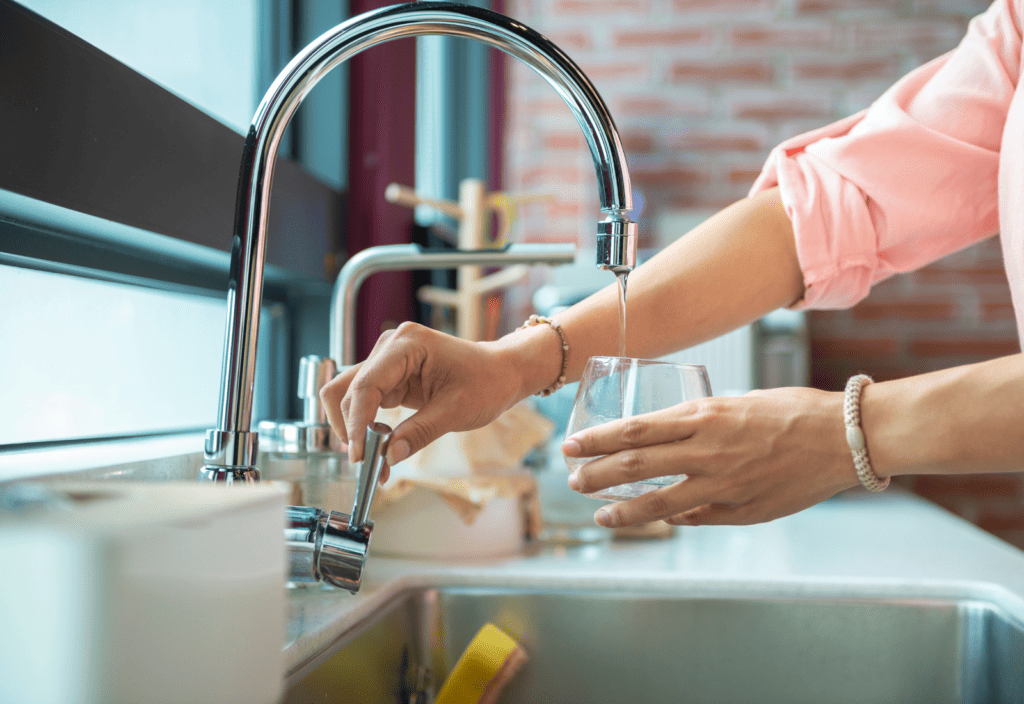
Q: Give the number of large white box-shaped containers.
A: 1